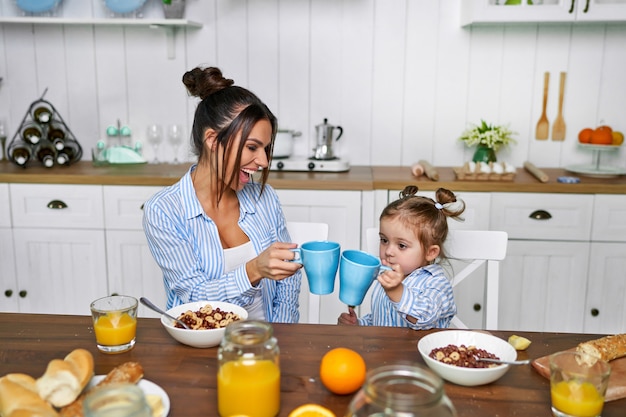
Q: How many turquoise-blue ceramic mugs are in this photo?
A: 2